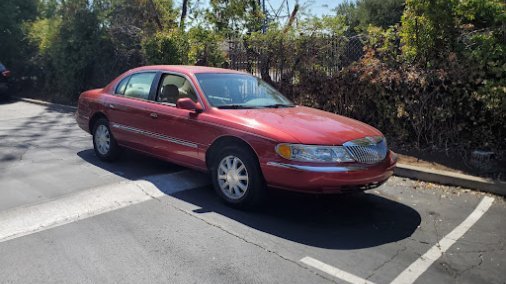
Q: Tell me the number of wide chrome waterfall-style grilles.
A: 1